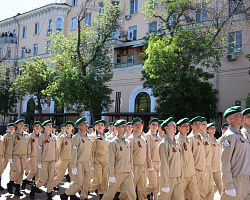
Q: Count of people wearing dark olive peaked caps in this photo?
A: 0